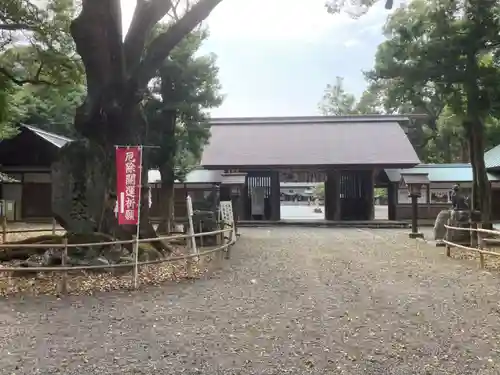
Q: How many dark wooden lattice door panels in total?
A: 2